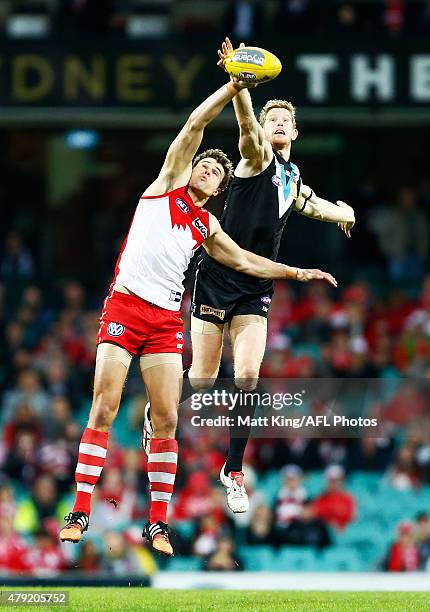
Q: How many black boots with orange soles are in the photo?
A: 2